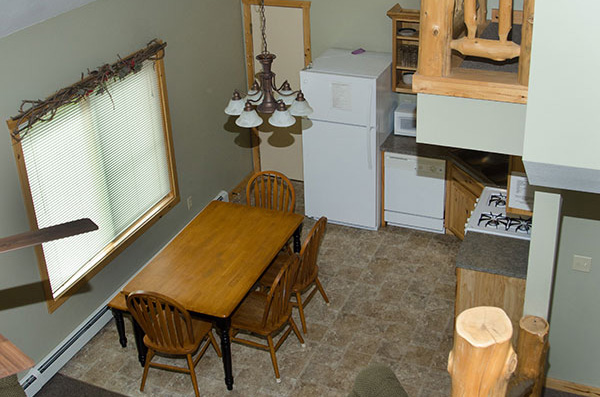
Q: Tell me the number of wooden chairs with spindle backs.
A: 4